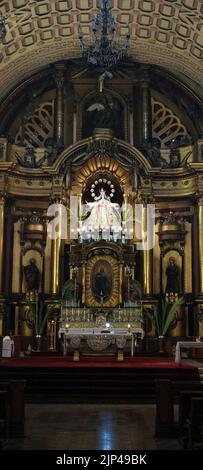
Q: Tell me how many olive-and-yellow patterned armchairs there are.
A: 0